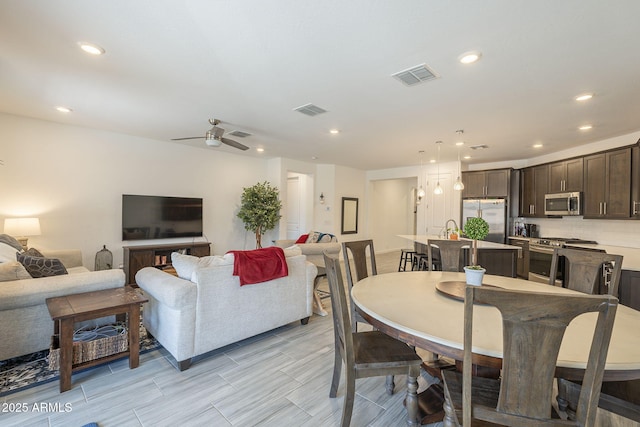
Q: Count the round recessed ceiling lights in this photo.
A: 11